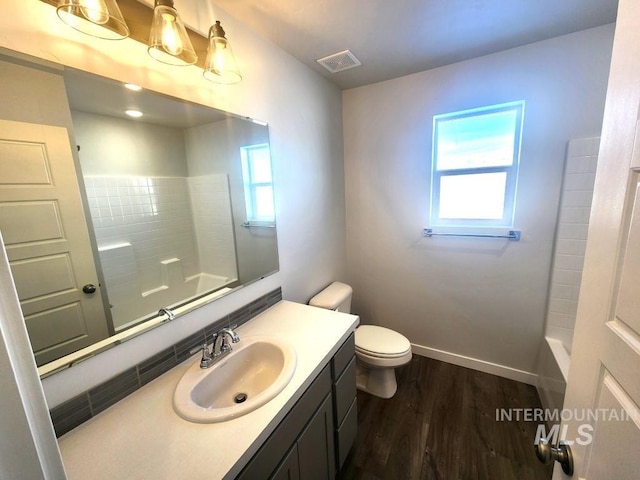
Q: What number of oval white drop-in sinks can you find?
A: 1